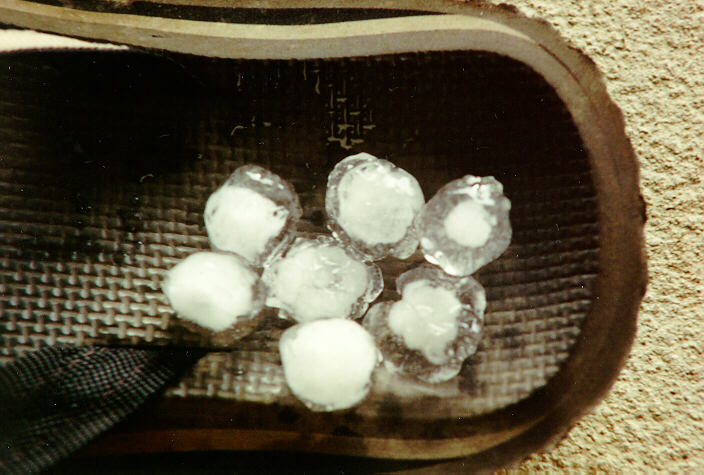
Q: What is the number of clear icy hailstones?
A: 7